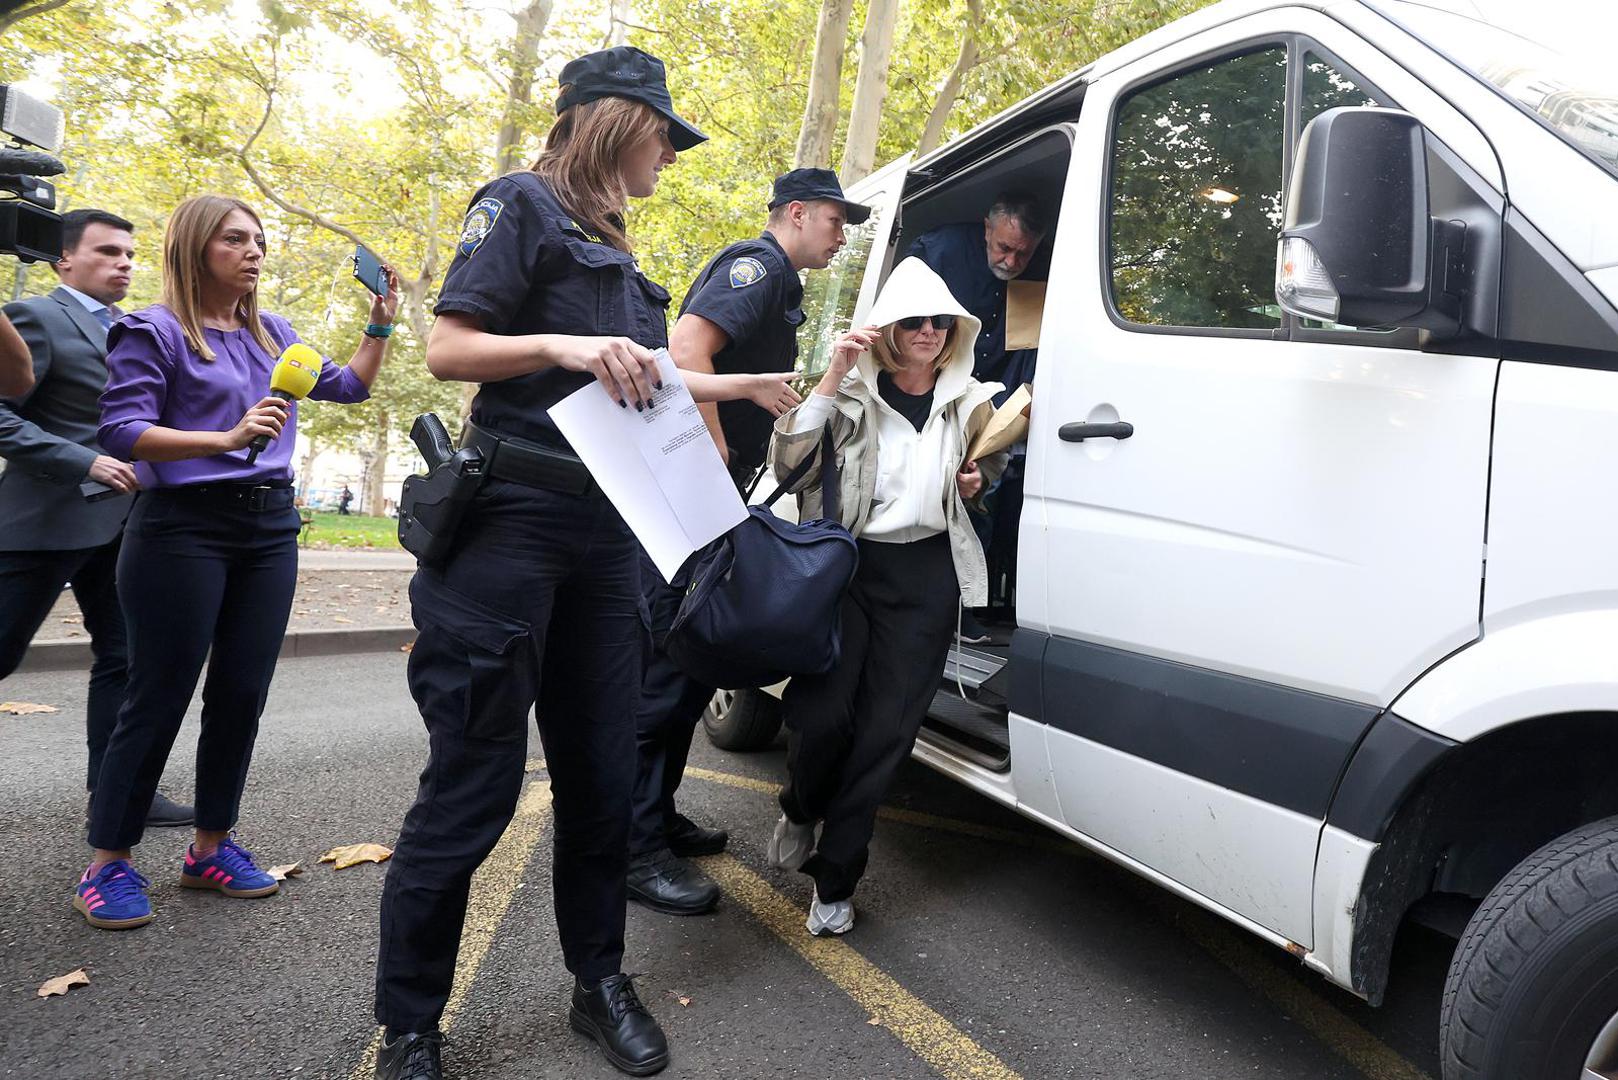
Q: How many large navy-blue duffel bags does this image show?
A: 1